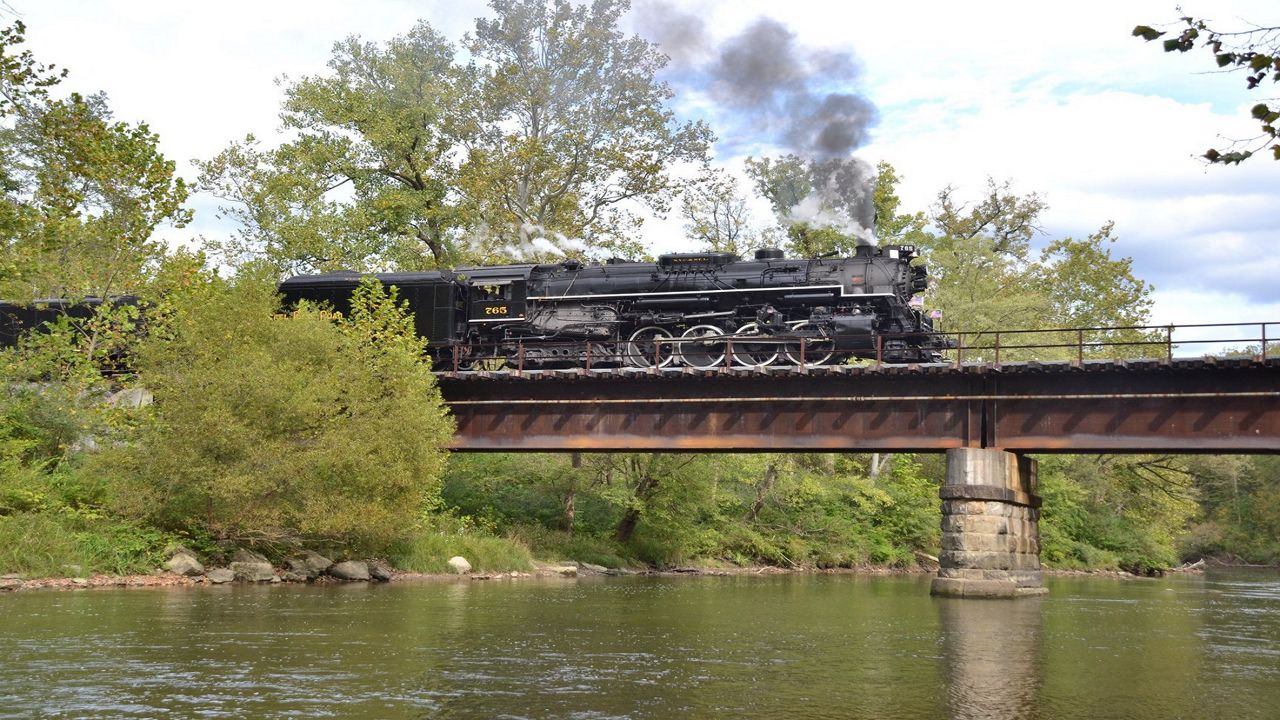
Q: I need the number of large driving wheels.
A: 4